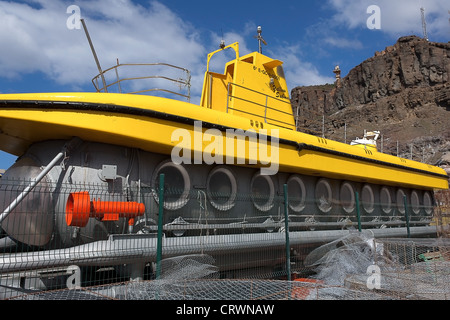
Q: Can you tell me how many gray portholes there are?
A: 11